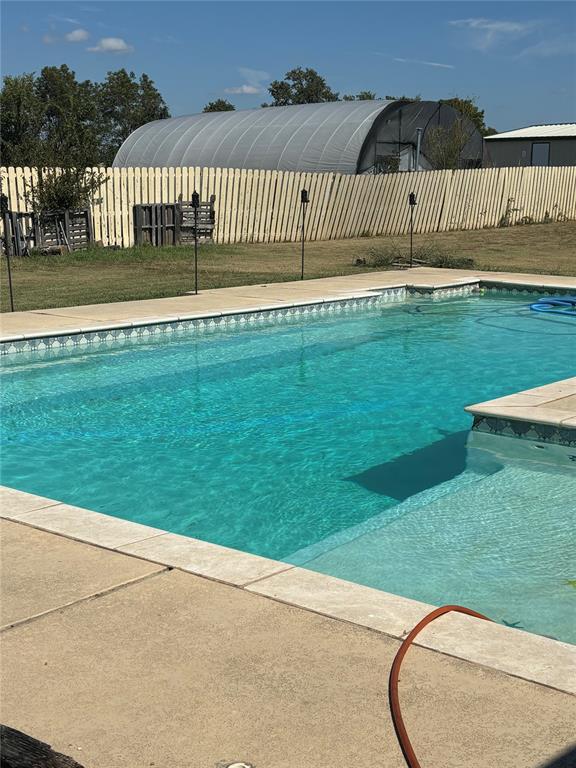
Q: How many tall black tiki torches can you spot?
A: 4